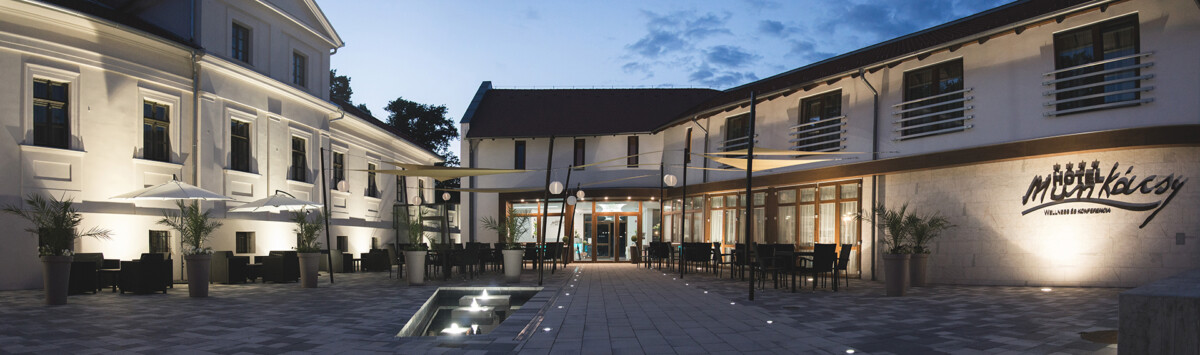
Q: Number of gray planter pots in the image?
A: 7